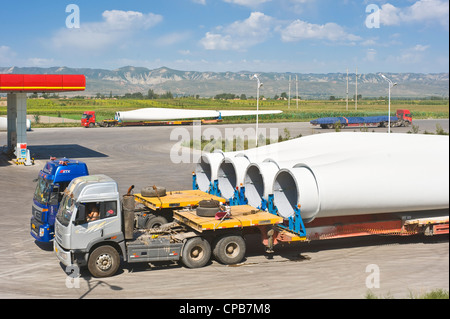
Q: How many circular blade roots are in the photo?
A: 4